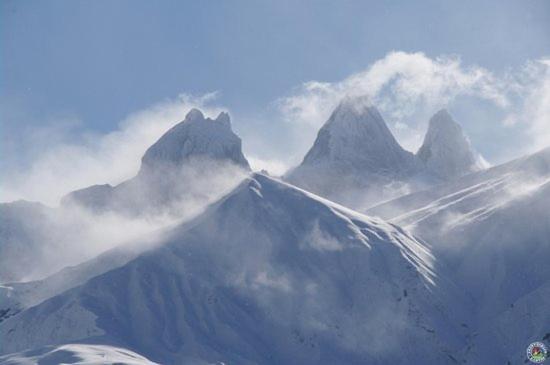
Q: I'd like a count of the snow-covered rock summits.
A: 3